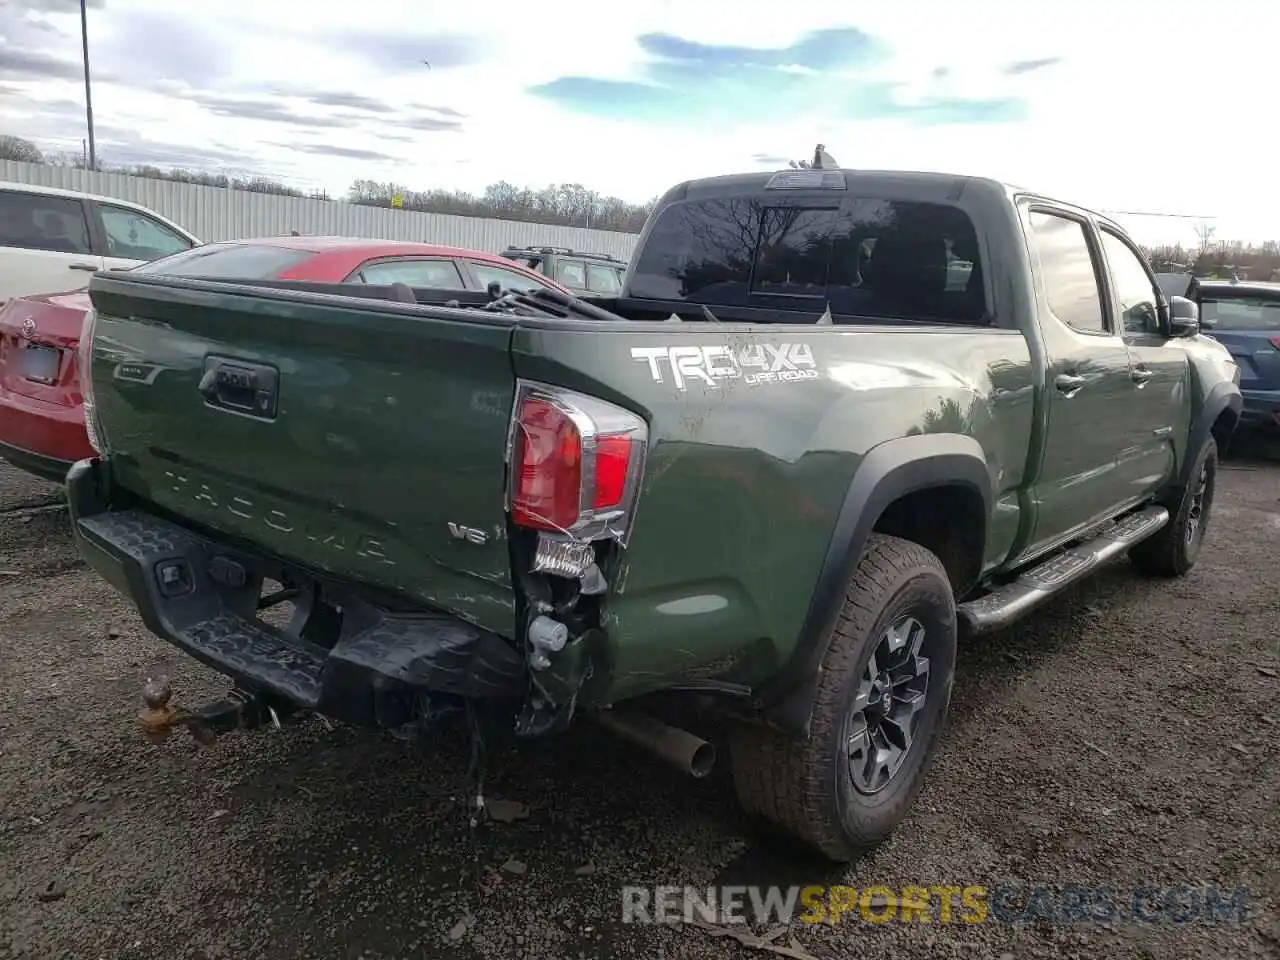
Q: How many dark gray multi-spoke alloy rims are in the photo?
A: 2